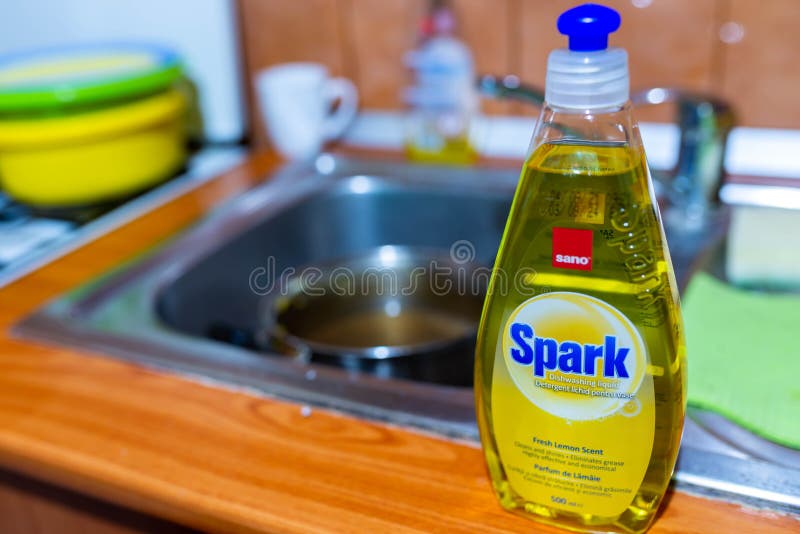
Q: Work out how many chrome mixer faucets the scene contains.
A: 1